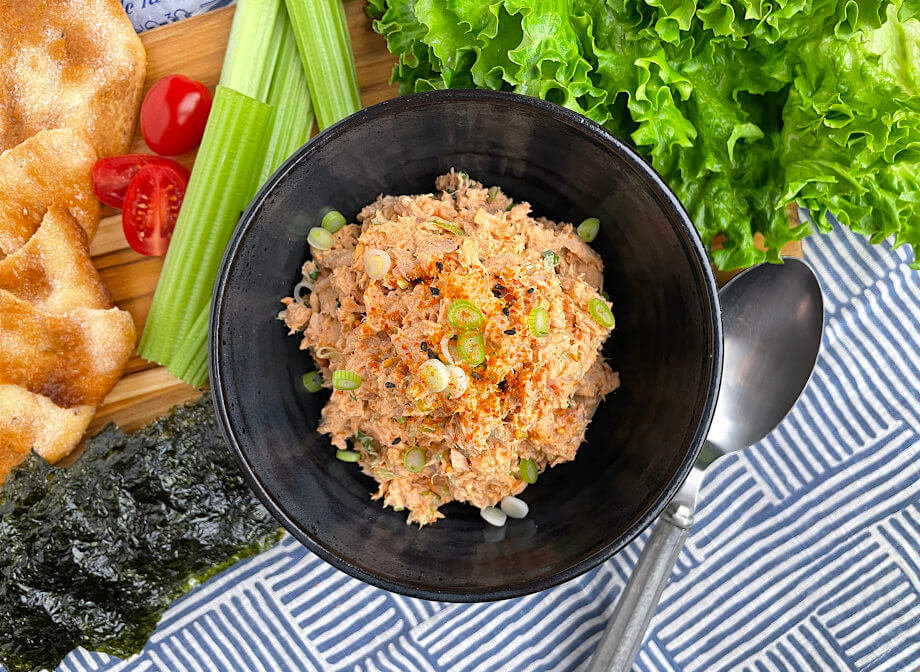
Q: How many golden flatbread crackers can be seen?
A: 5